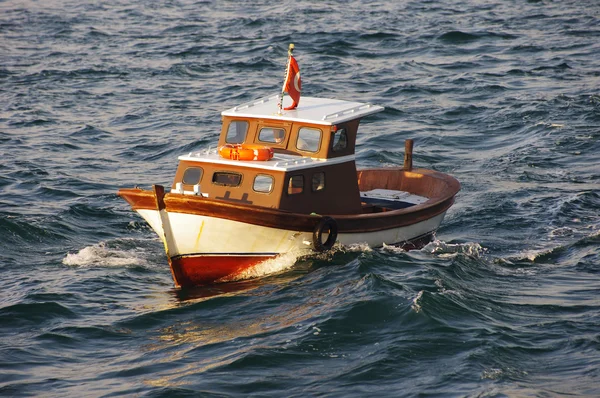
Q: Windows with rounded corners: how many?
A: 9